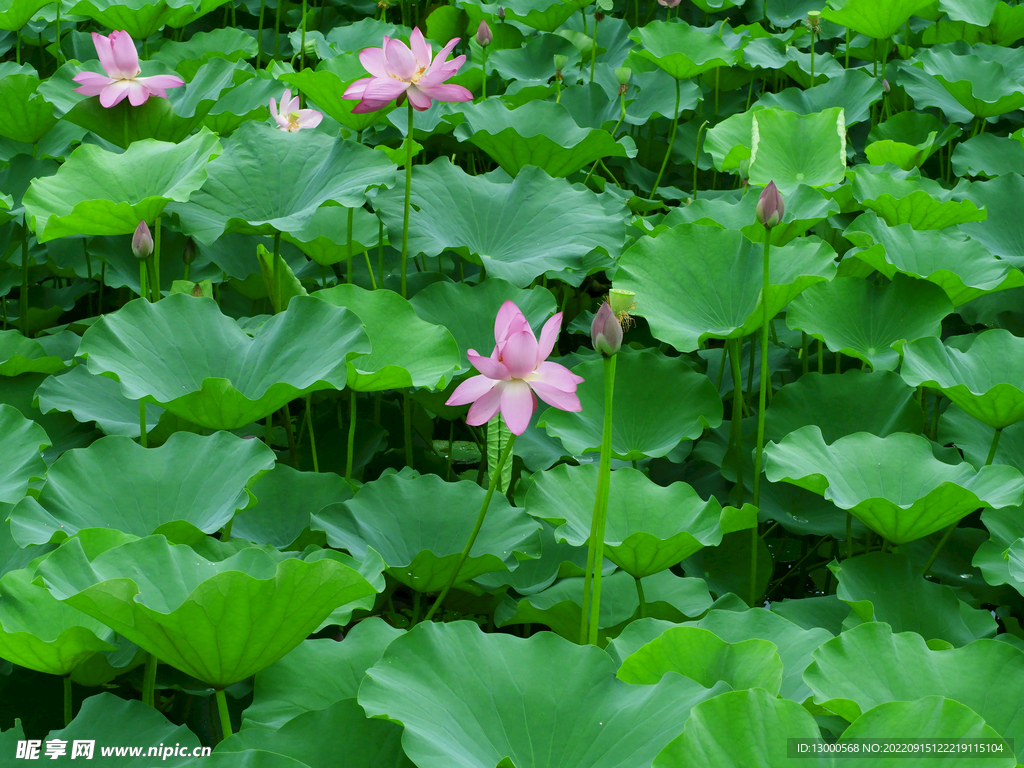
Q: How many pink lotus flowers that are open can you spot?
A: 4